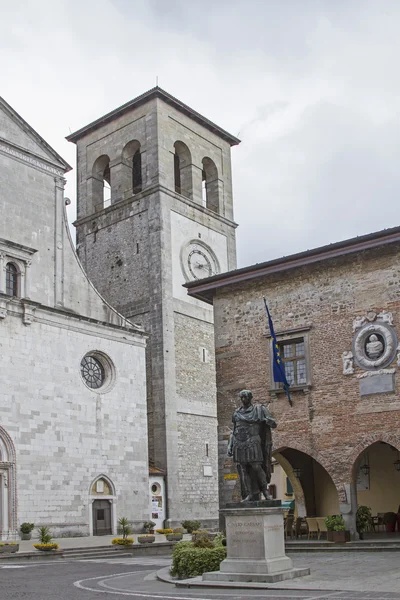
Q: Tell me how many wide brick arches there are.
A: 2